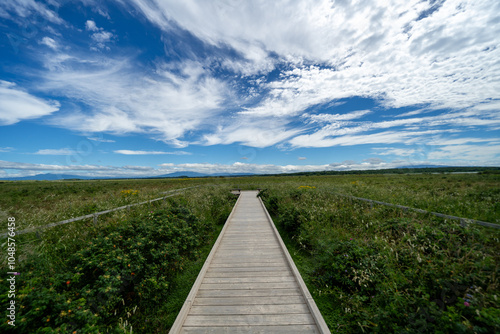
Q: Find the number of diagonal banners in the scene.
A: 0